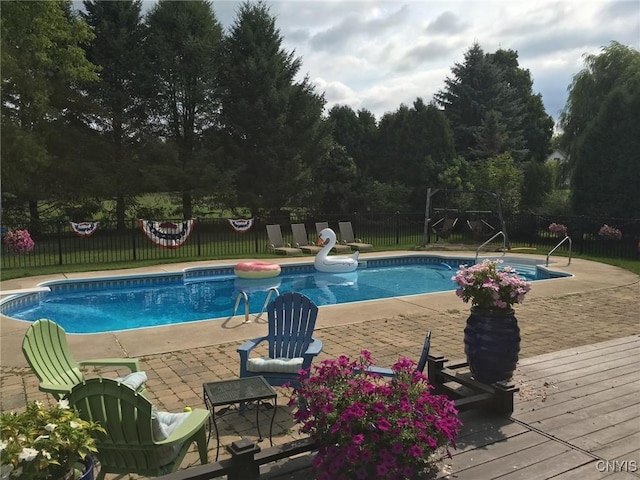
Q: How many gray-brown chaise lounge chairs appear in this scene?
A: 4